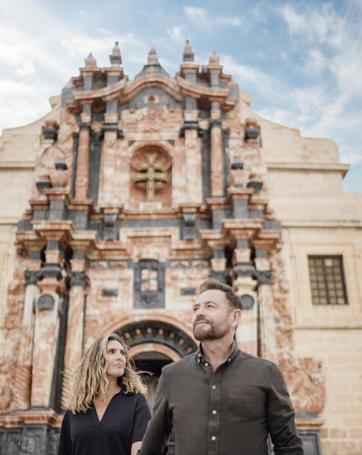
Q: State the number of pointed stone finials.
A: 5